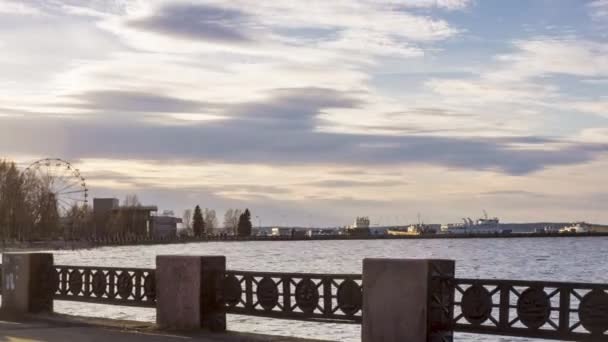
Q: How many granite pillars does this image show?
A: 3